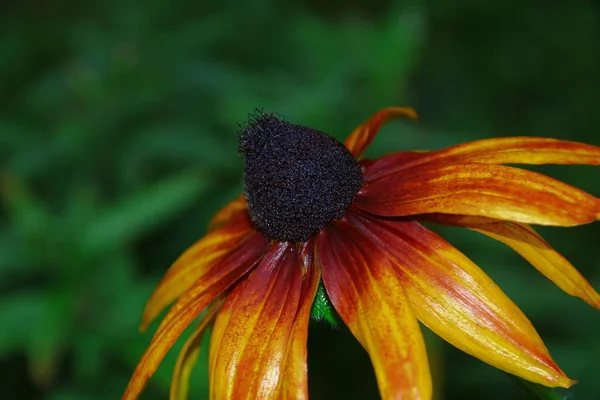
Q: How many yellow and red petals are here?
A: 12